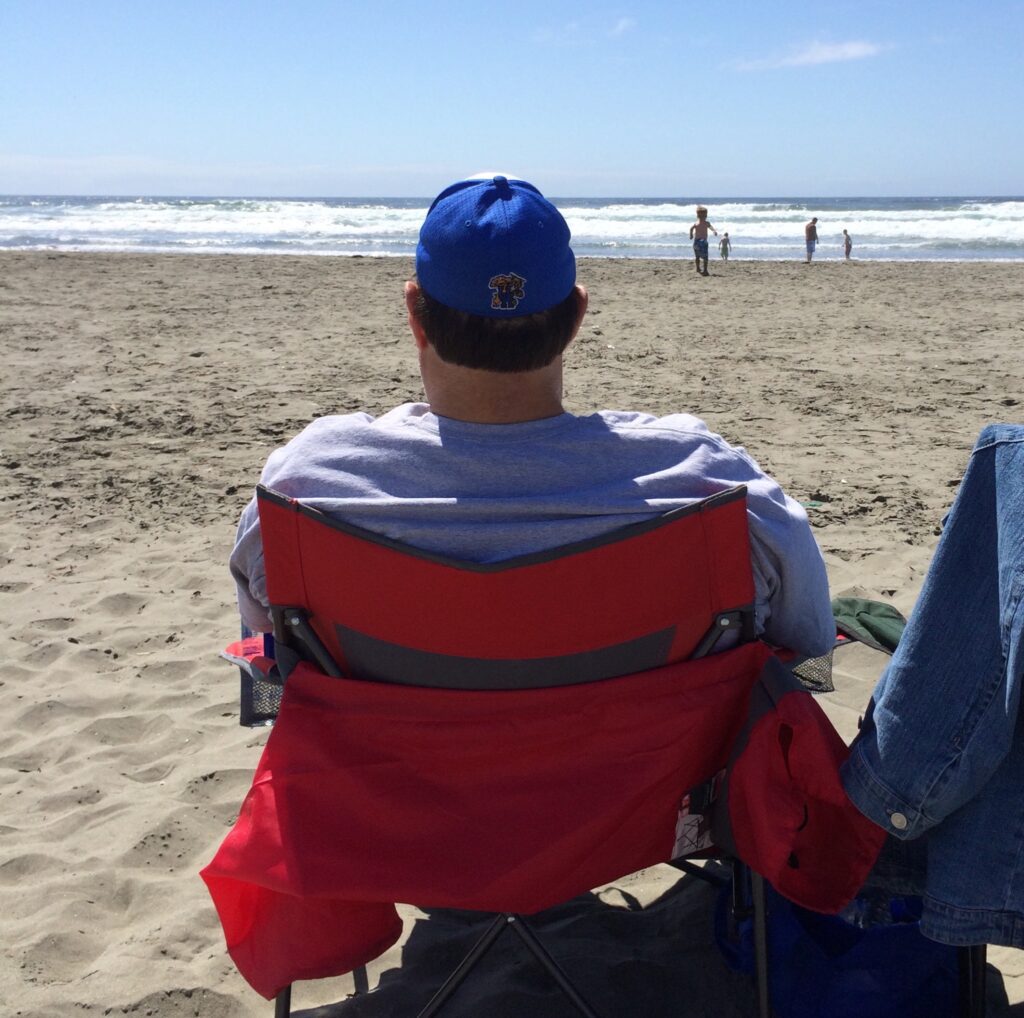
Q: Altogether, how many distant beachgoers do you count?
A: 4